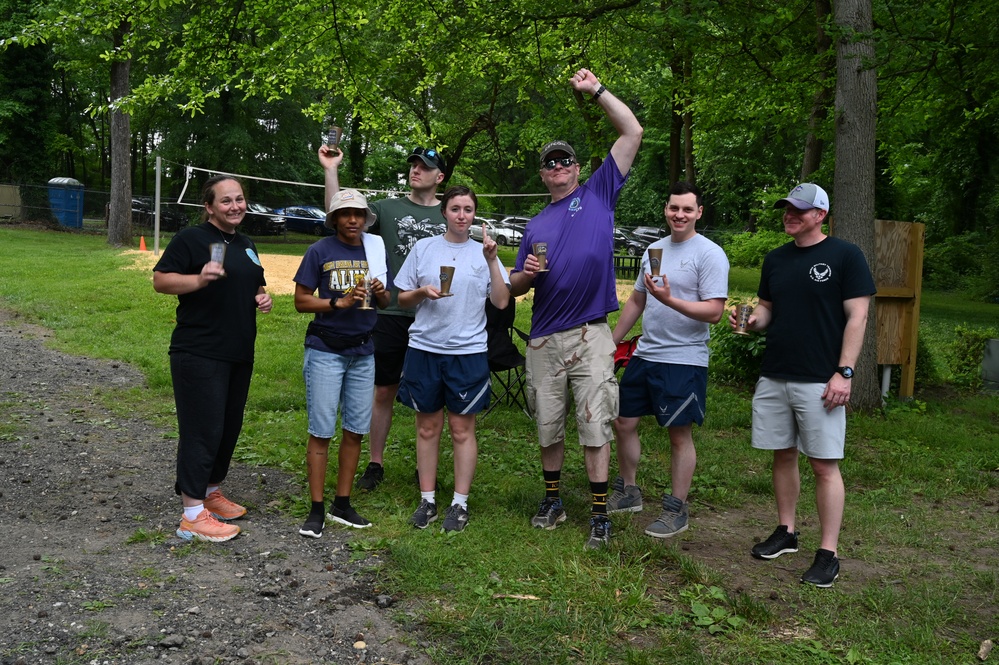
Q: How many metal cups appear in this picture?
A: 7